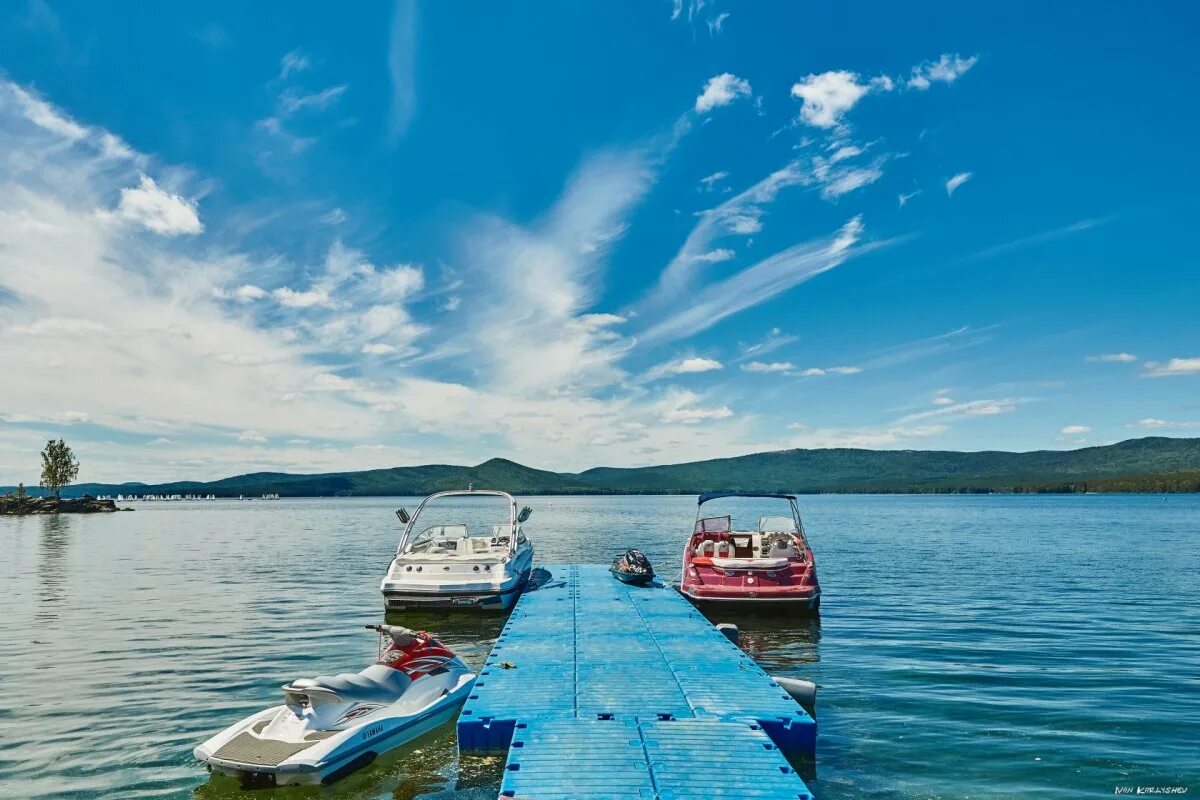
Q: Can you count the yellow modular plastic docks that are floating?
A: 0